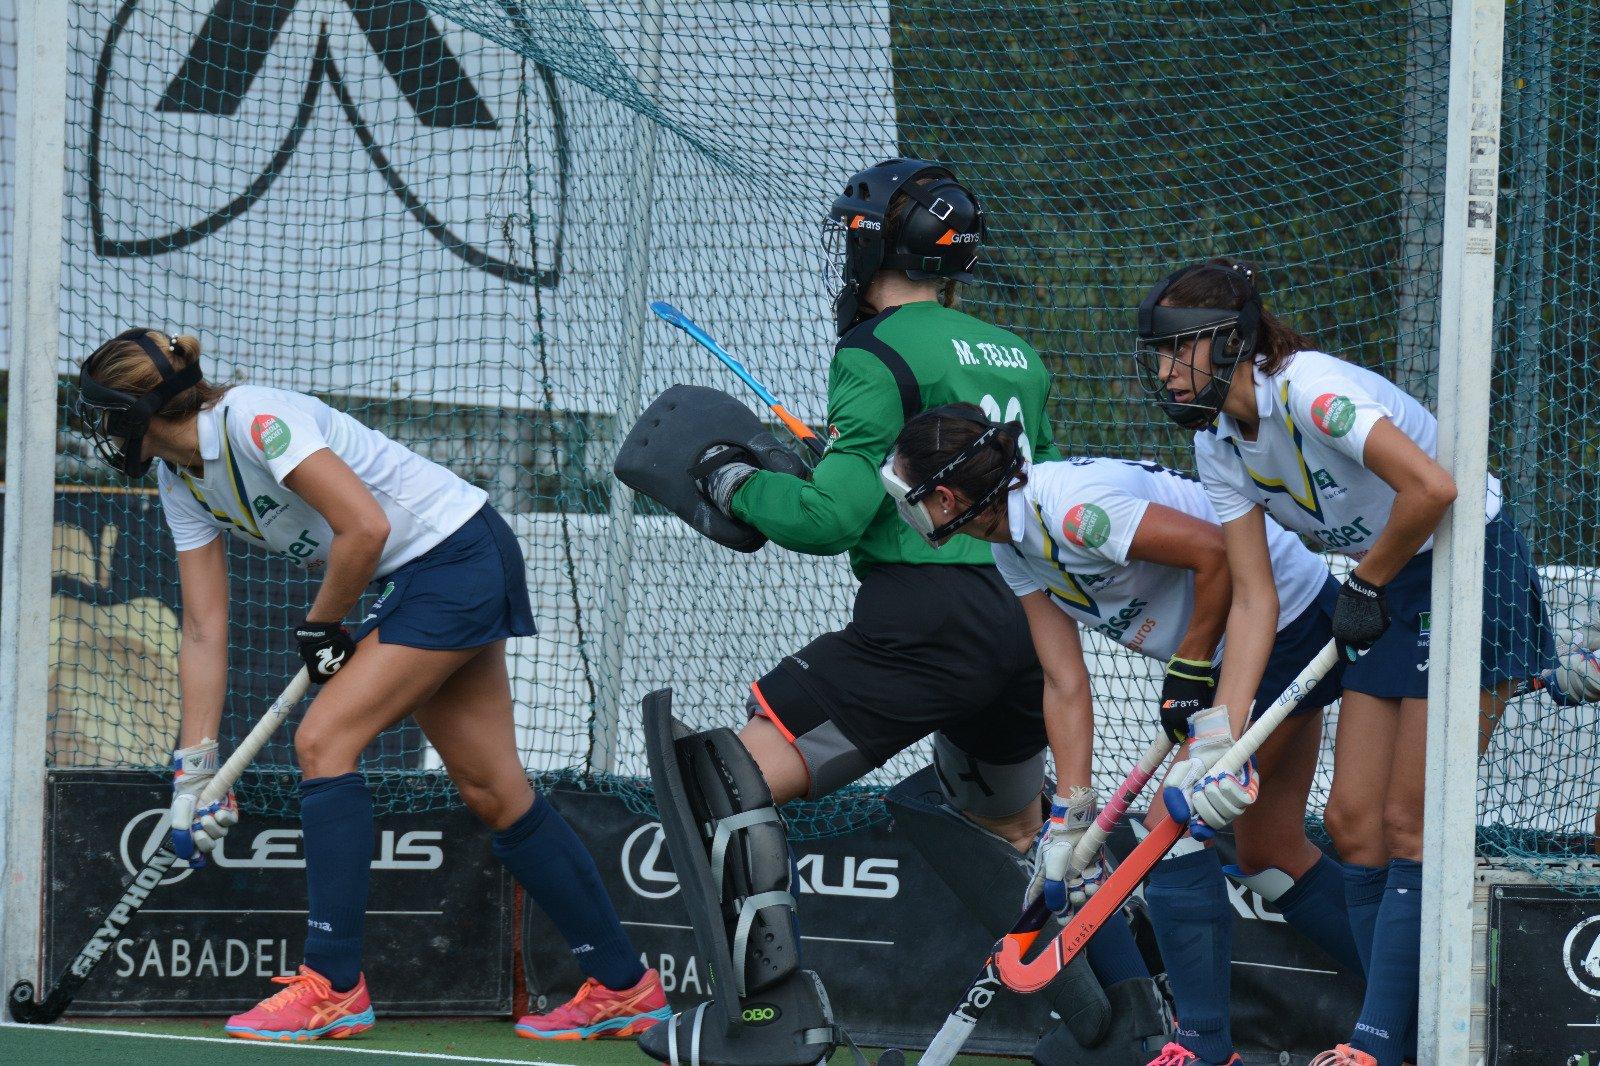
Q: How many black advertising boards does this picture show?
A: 4